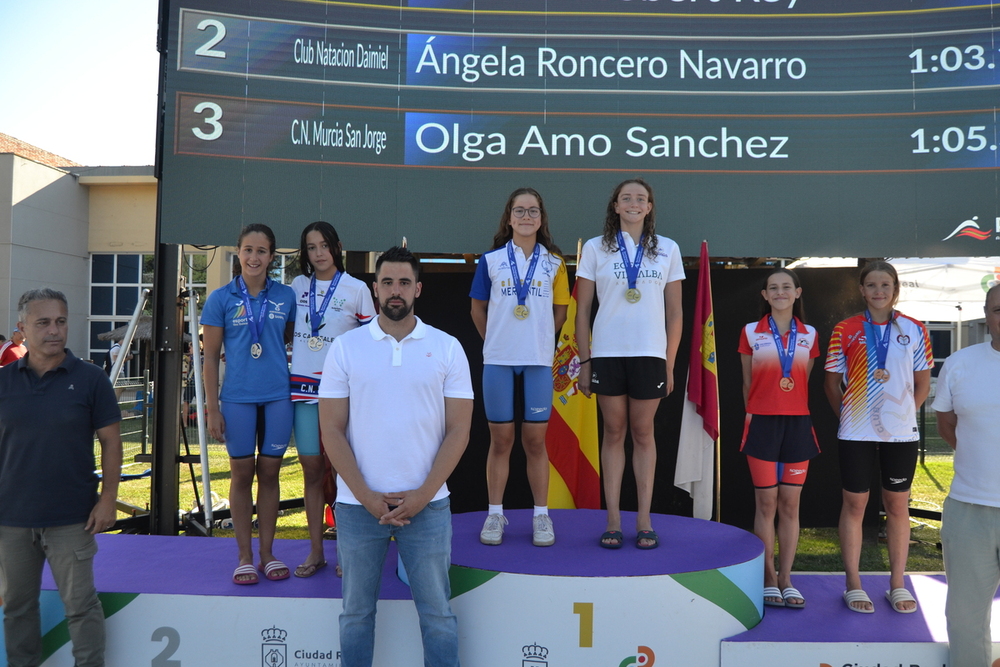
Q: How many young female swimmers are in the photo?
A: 6